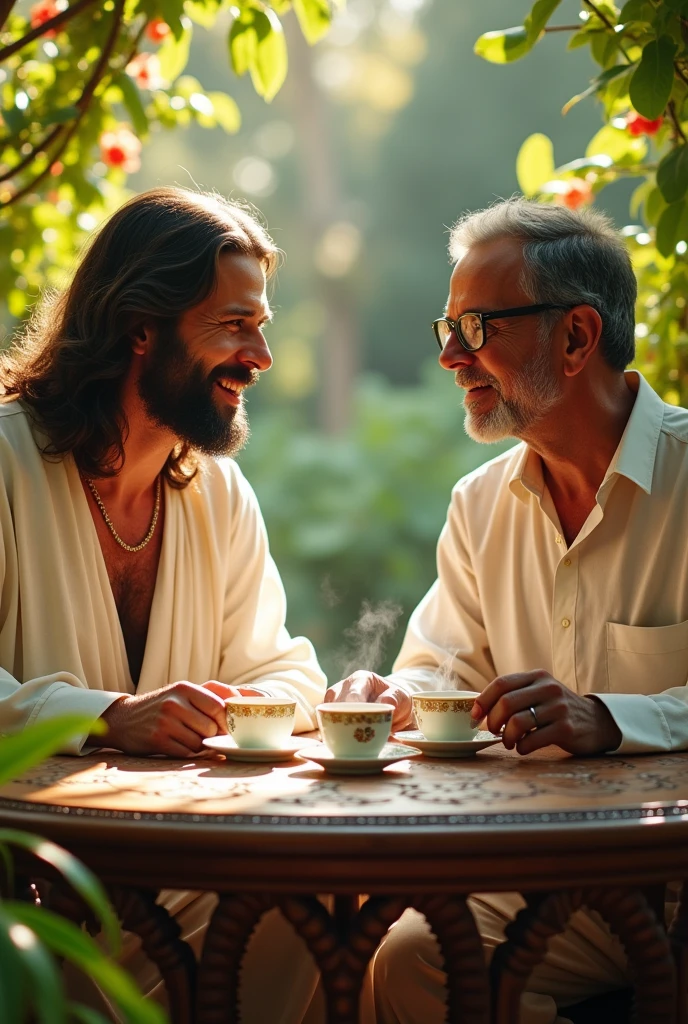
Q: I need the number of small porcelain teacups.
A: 3